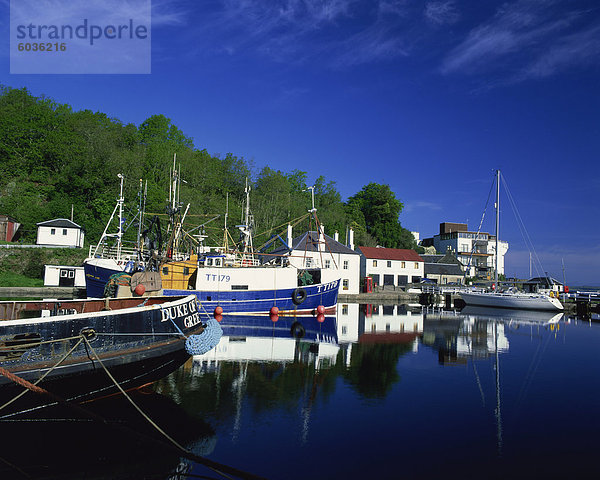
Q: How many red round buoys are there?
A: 4